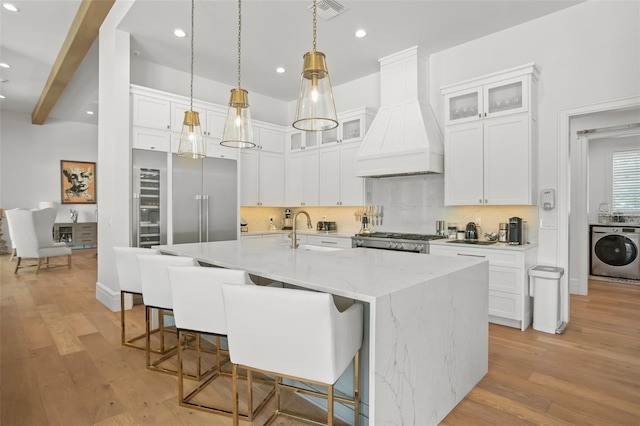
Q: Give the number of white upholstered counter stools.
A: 4